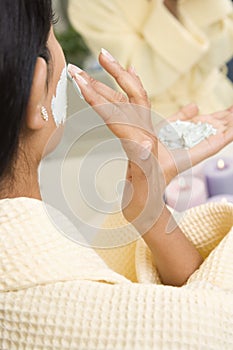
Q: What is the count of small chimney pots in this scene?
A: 0